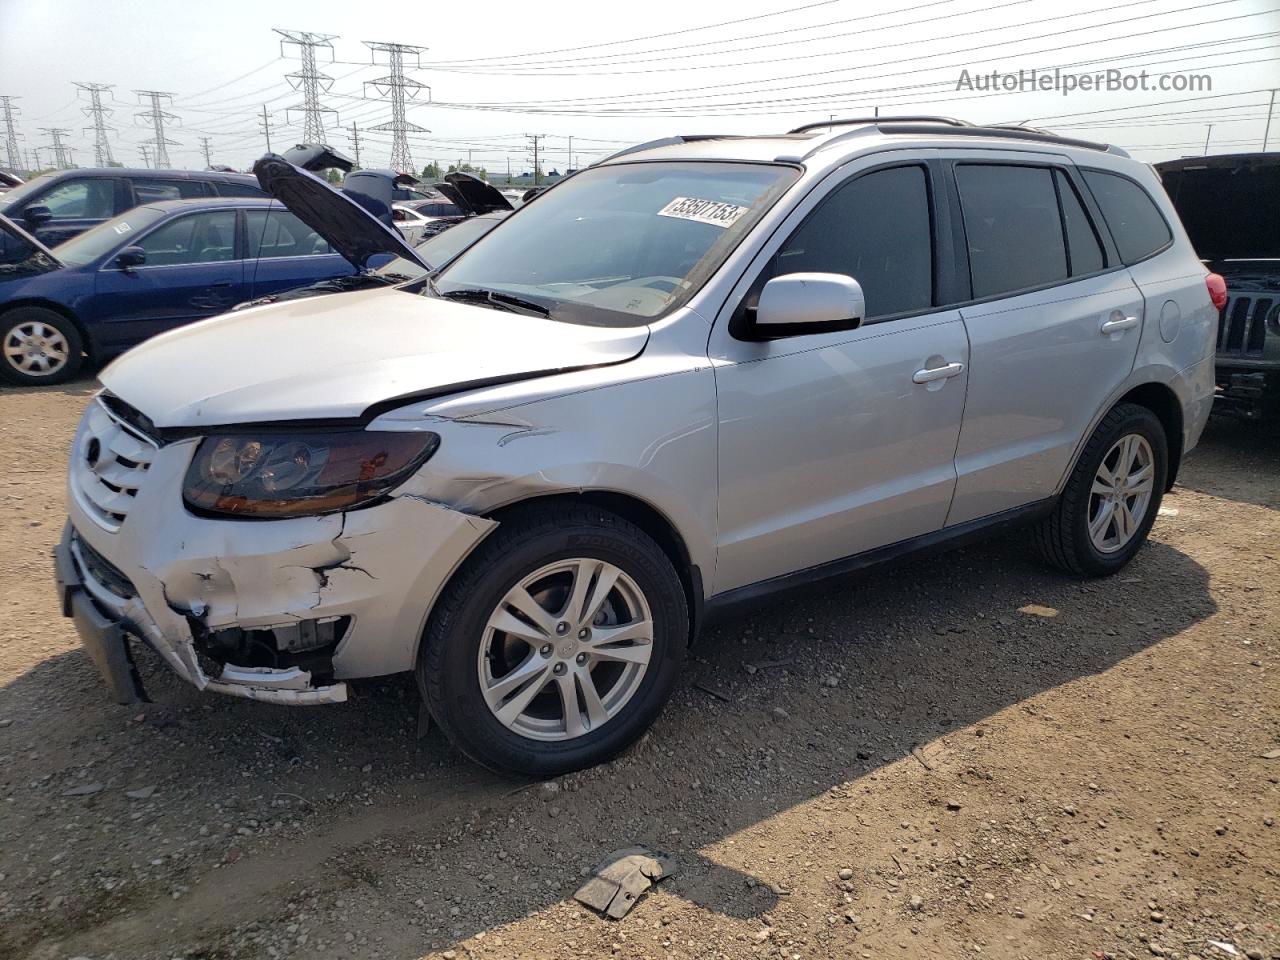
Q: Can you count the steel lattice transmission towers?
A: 6